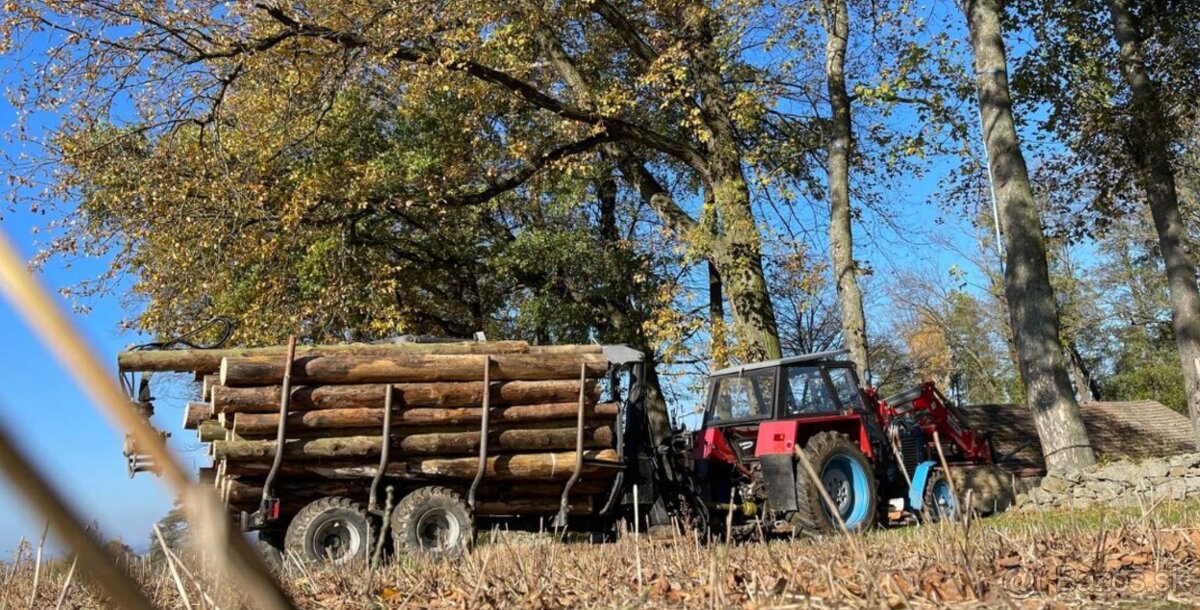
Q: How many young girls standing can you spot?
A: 0